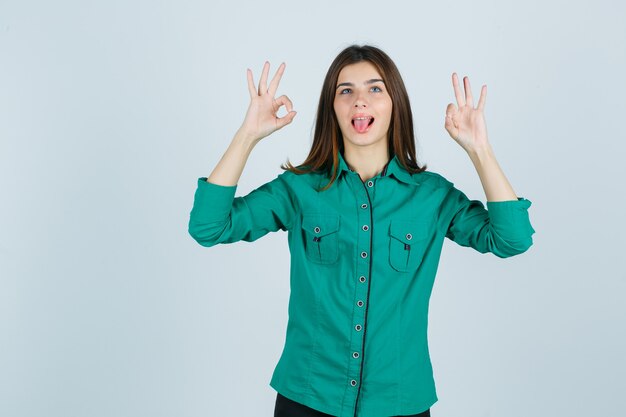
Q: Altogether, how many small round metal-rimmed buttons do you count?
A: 11